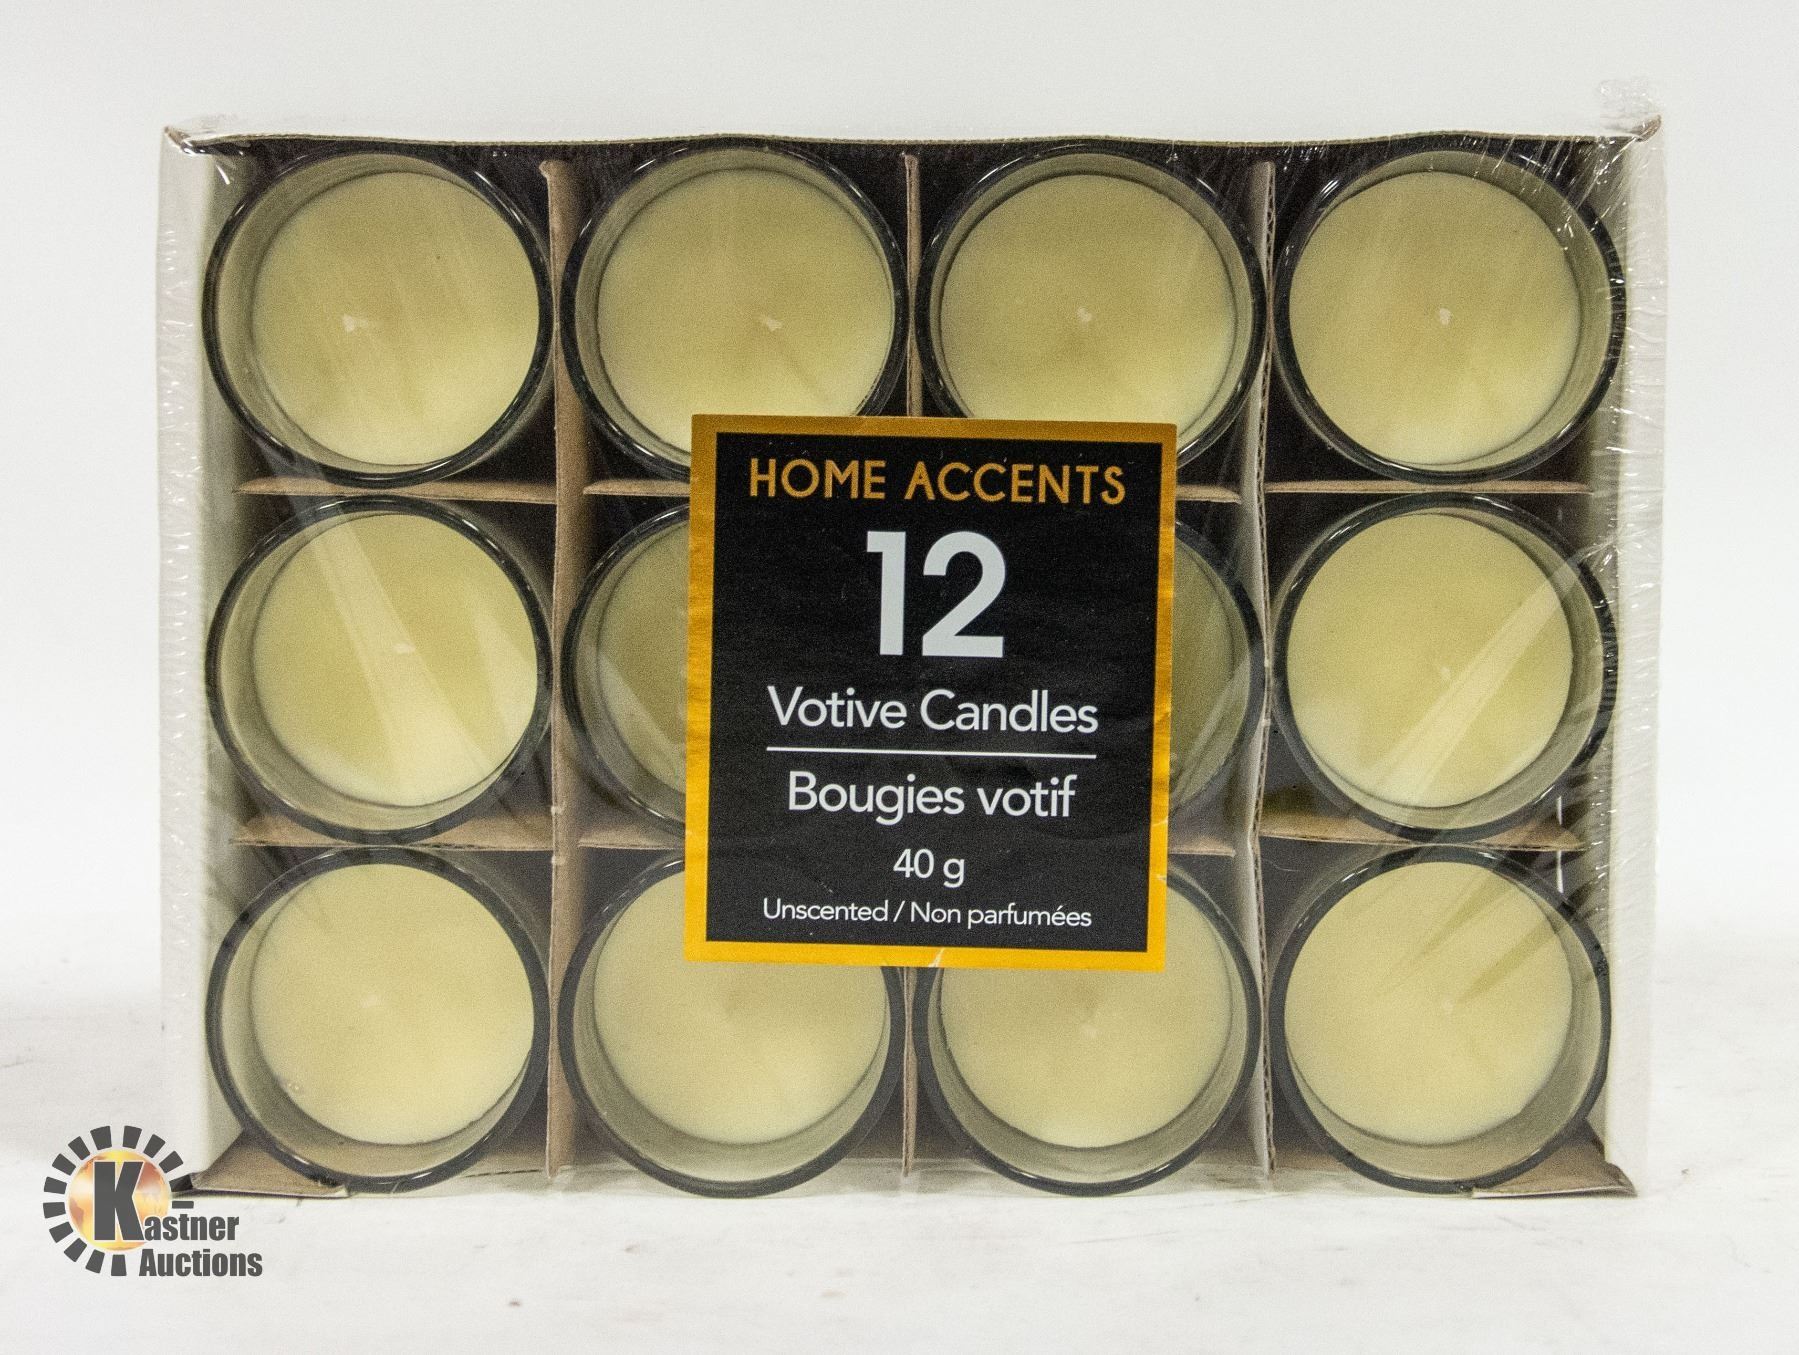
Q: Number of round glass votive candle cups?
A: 12